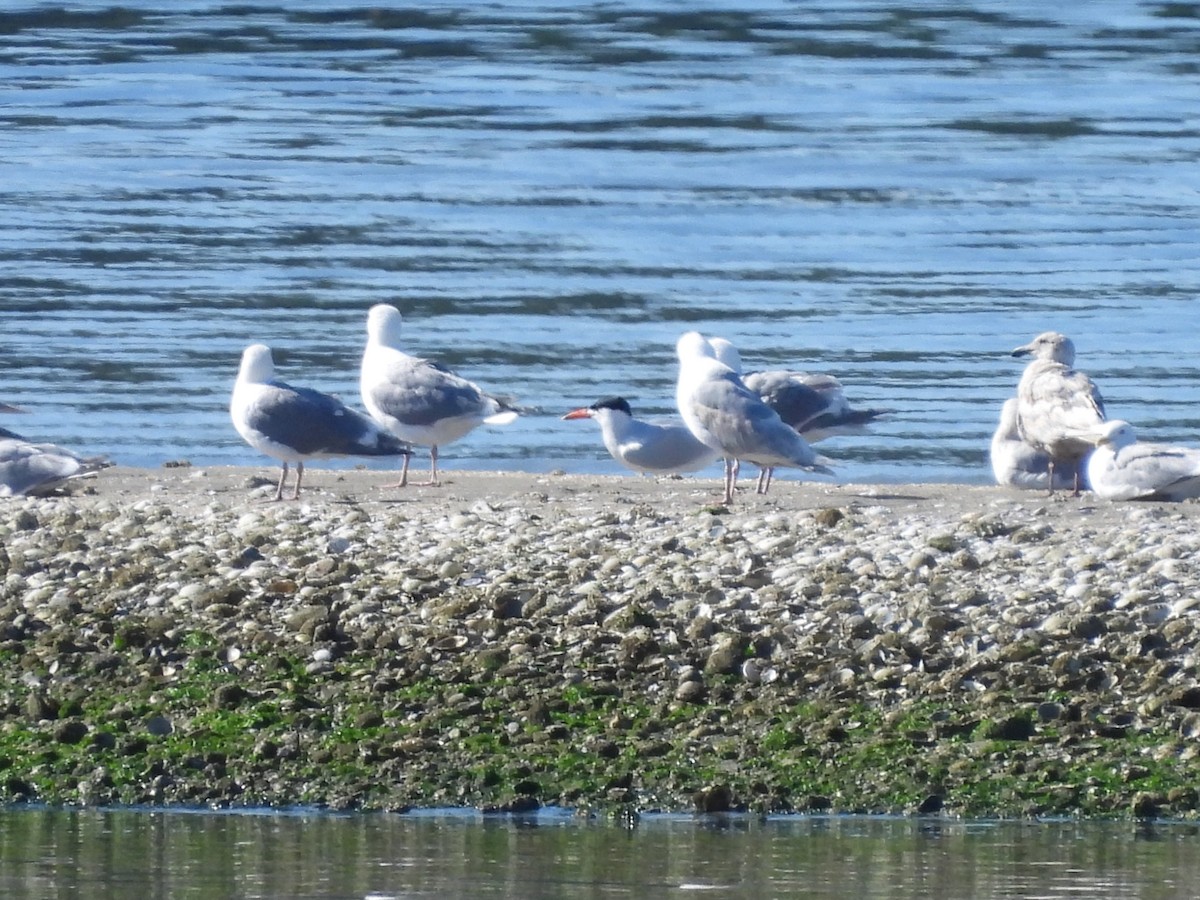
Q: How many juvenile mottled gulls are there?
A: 1